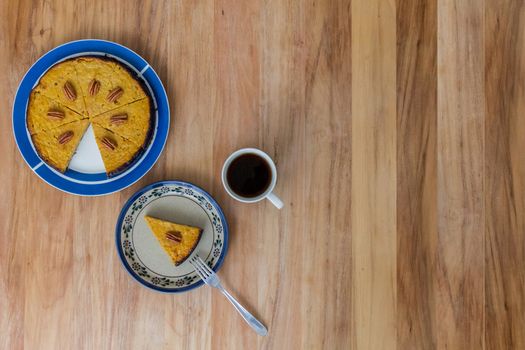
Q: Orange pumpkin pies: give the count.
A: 1